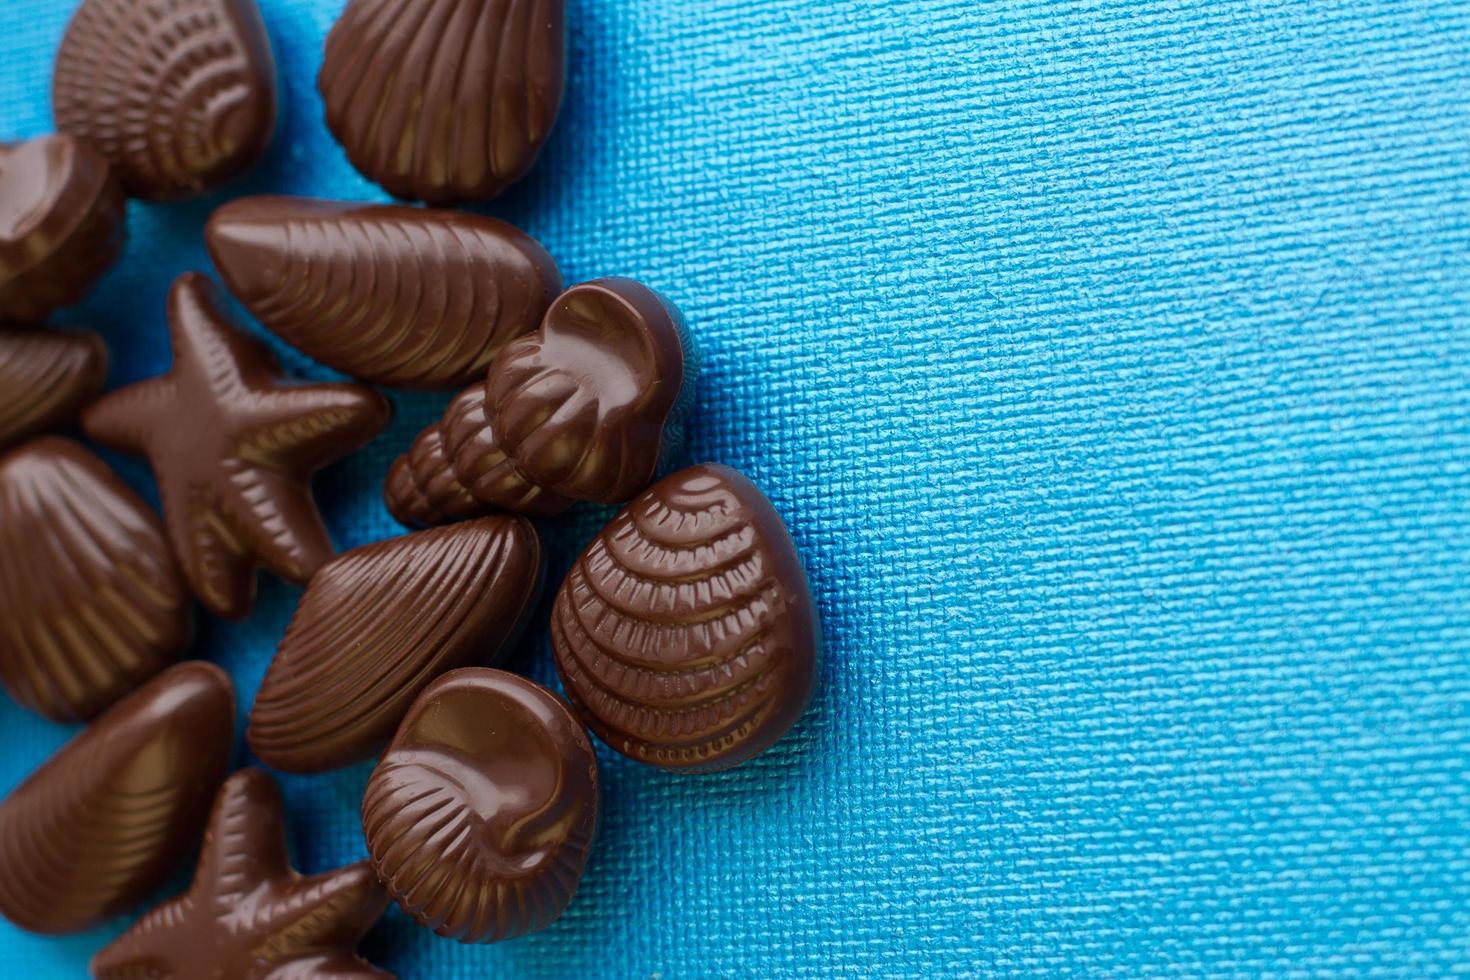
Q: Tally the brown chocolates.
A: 13